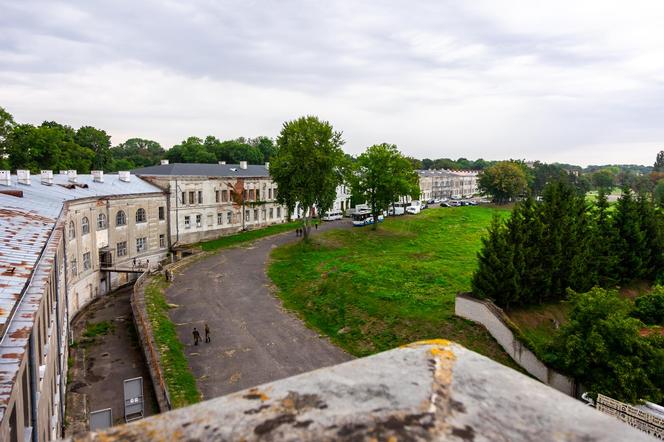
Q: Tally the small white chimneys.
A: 11